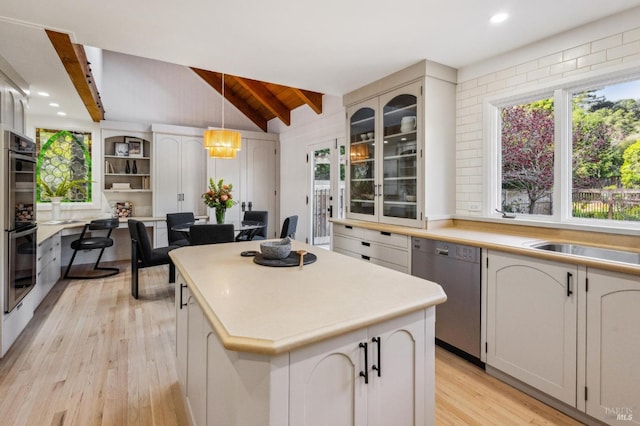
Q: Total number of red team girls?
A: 0